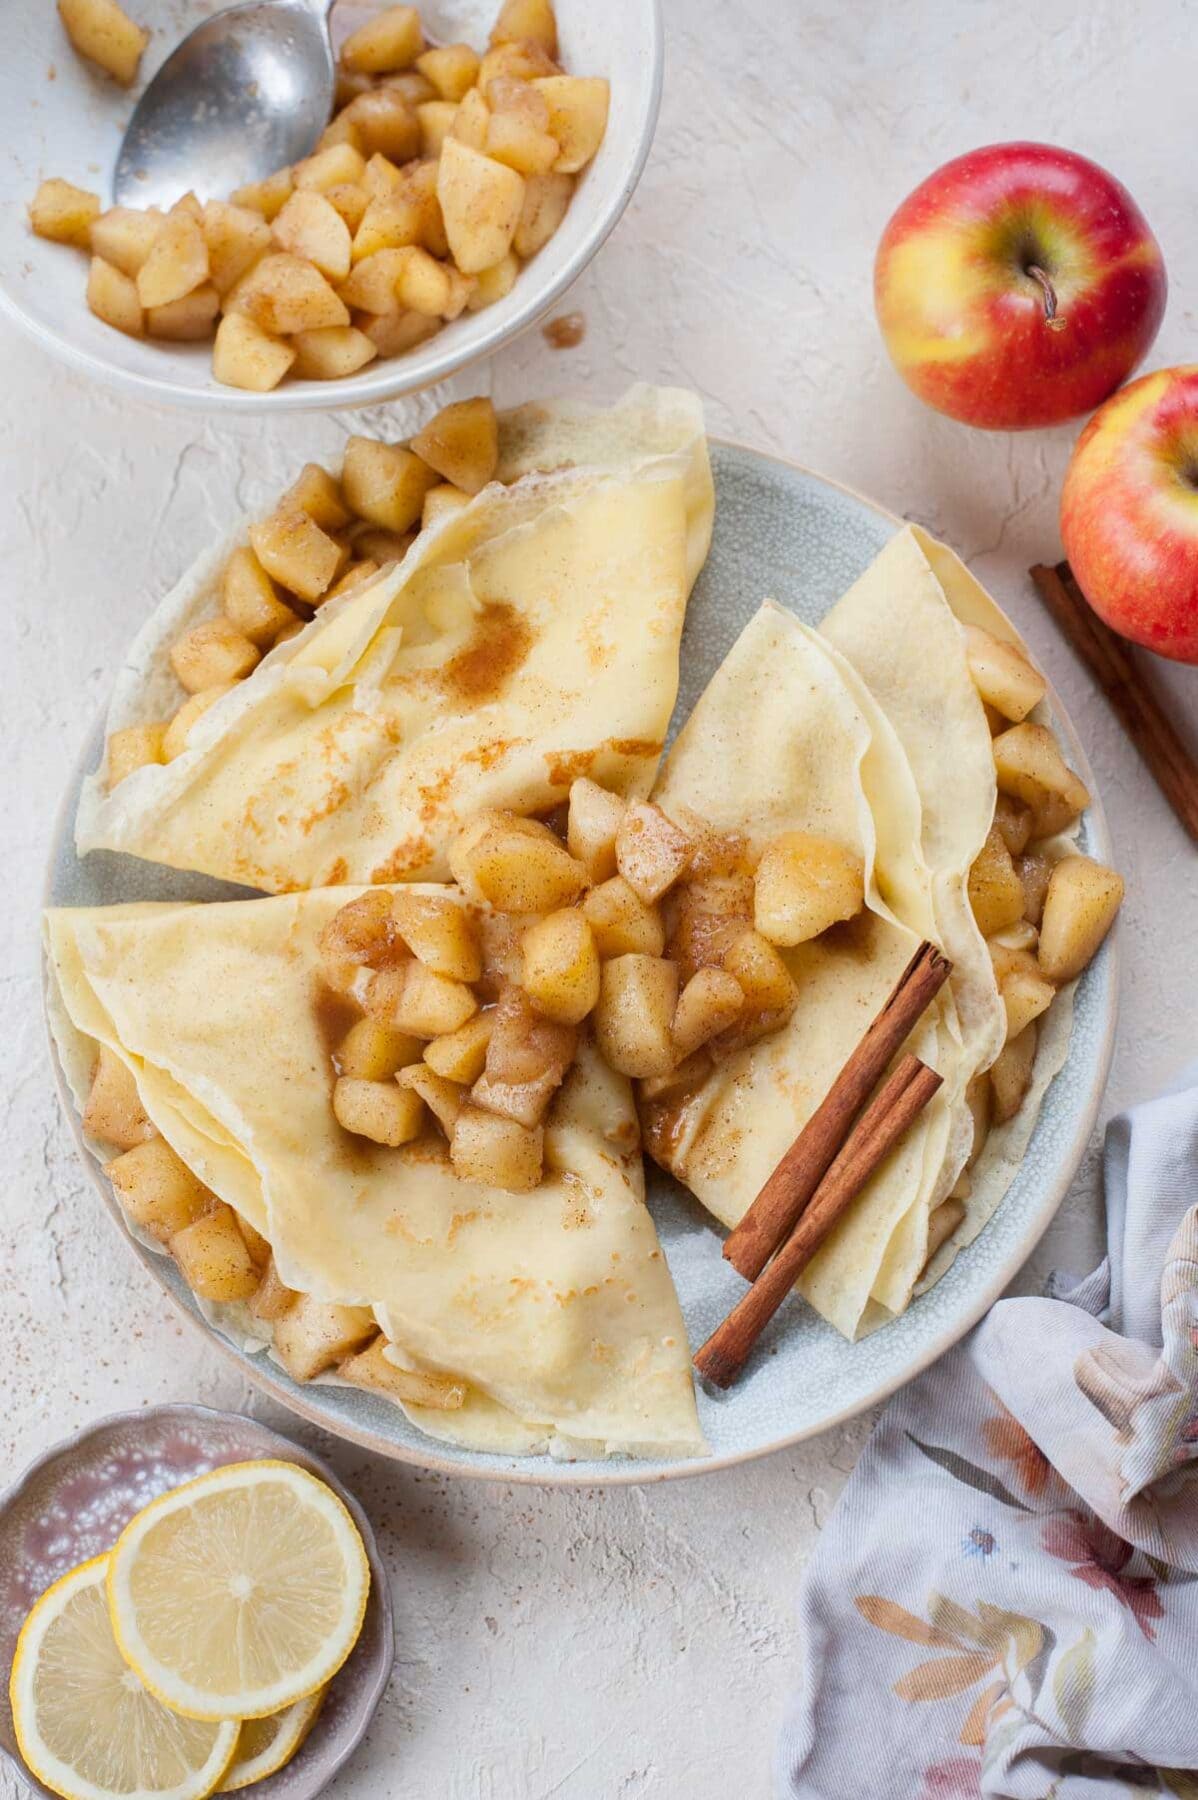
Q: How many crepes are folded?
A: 3